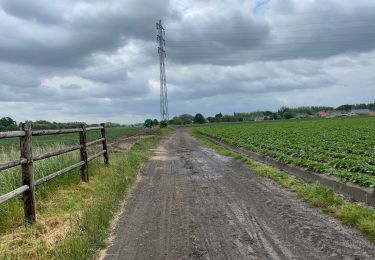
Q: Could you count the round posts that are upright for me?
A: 3